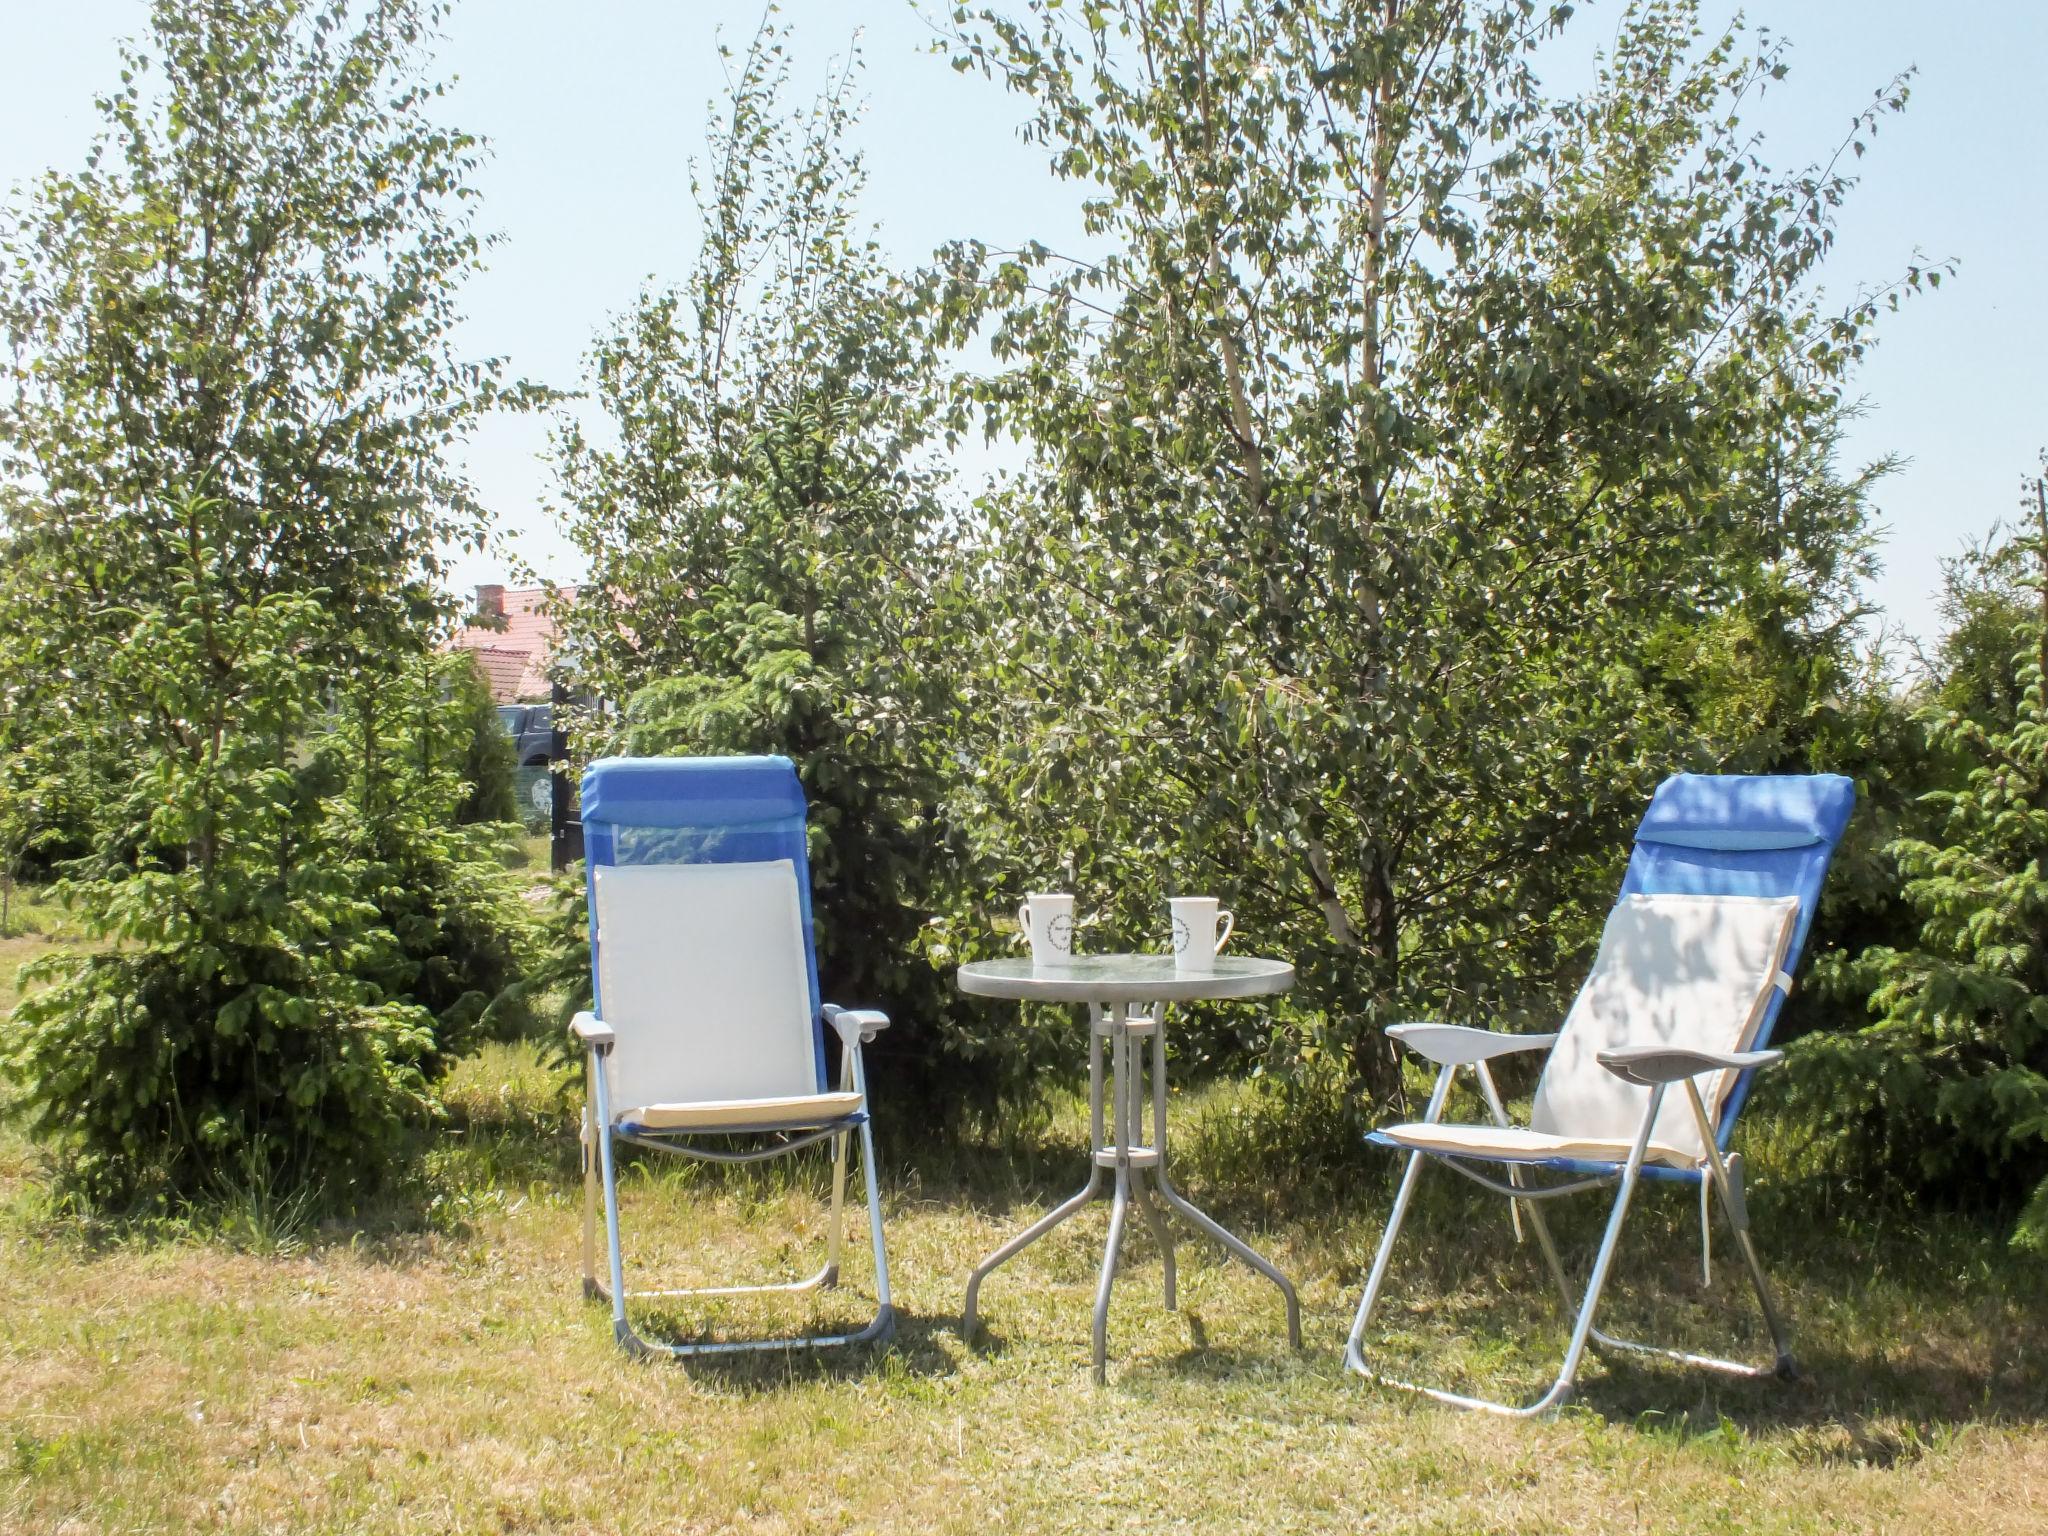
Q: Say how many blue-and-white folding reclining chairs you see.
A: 2